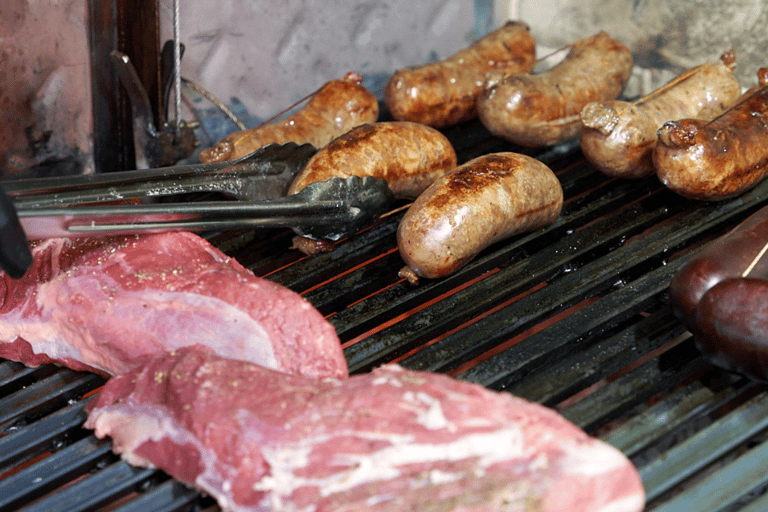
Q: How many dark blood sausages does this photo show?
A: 2